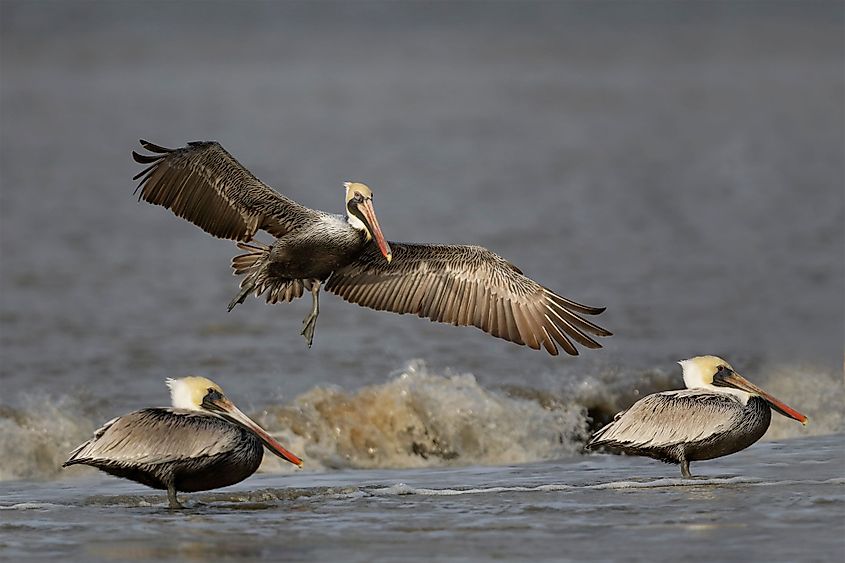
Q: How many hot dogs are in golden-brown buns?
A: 0